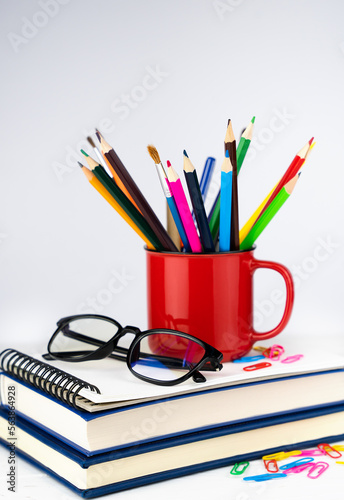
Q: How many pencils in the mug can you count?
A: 12